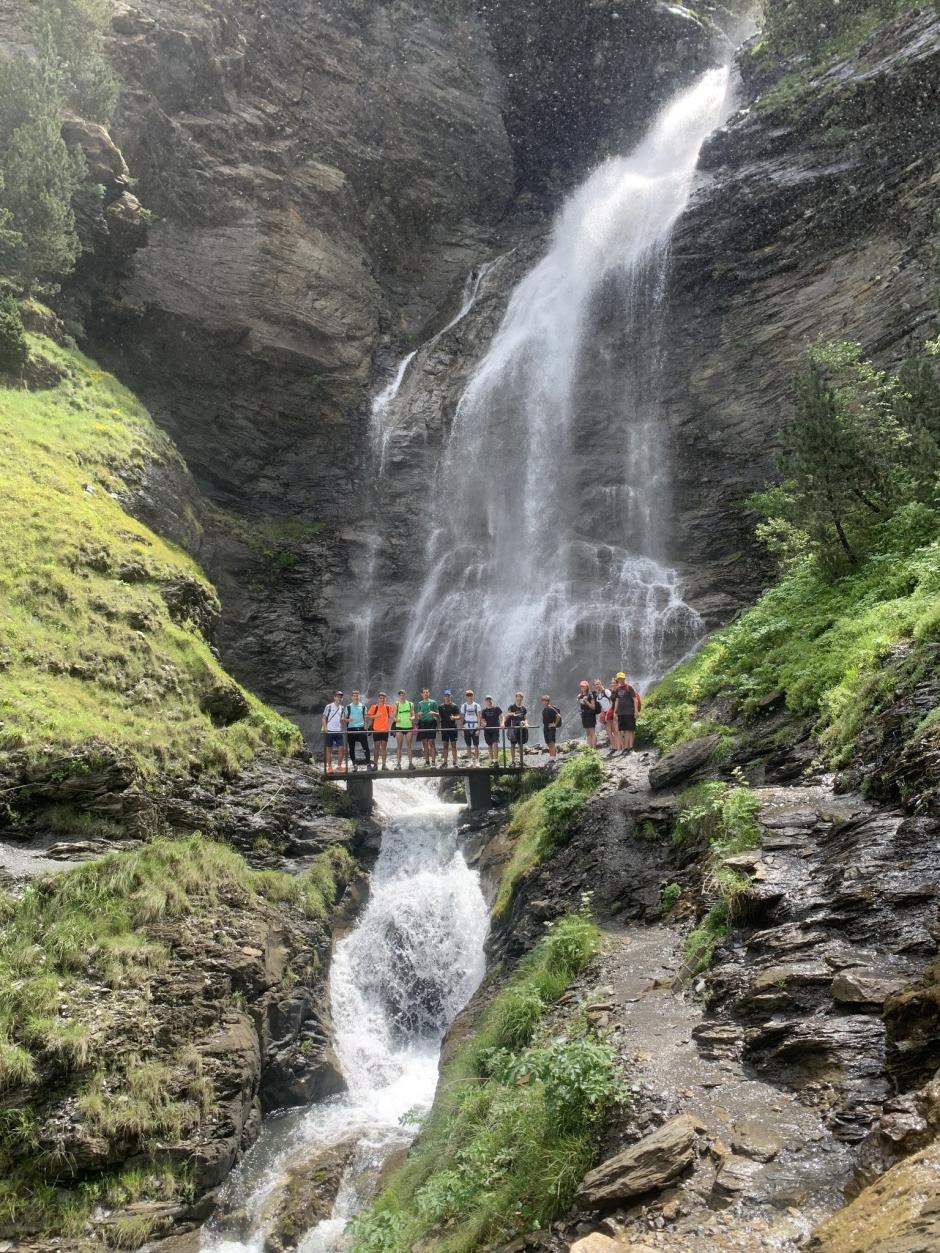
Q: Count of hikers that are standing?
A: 14